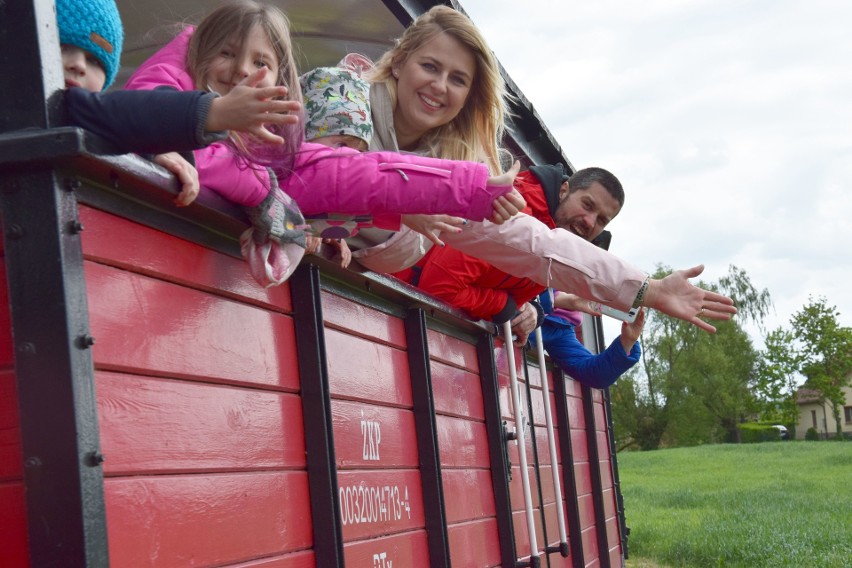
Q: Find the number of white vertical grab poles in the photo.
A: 2